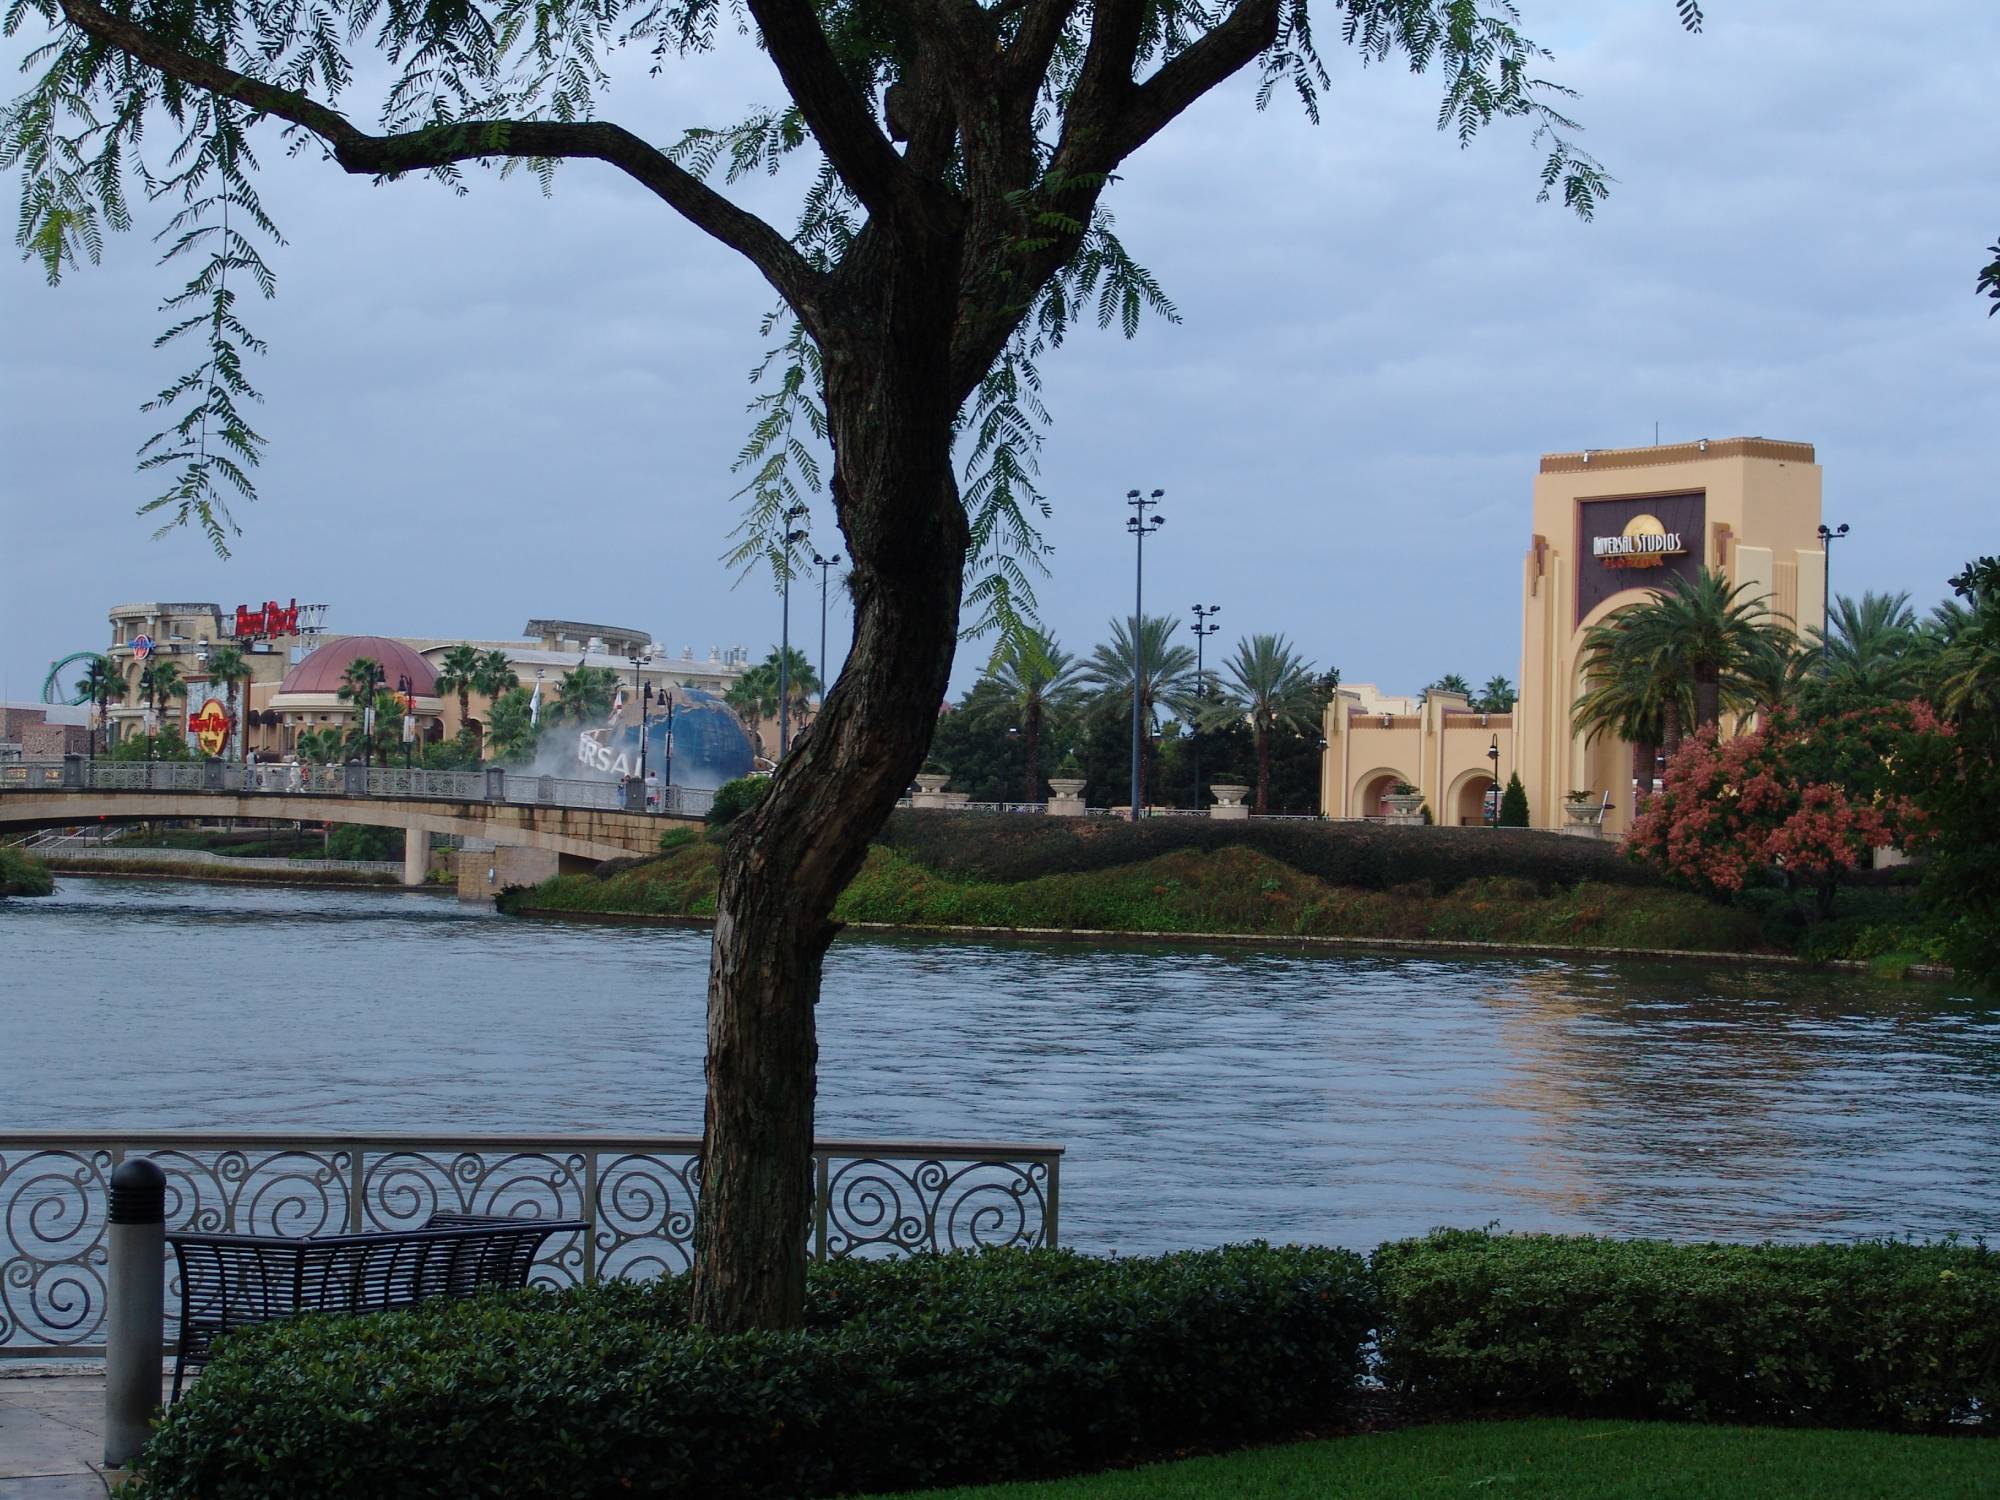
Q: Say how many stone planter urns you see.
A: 5